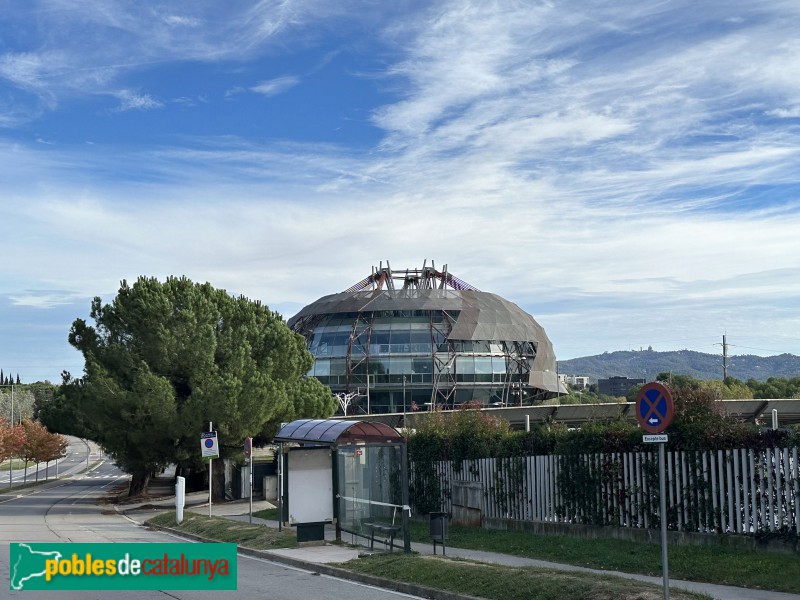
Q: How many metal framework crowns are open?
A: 1